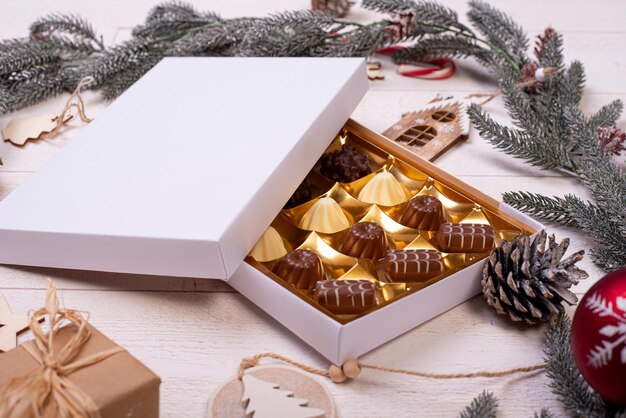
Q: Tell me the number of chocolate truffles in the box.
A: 11